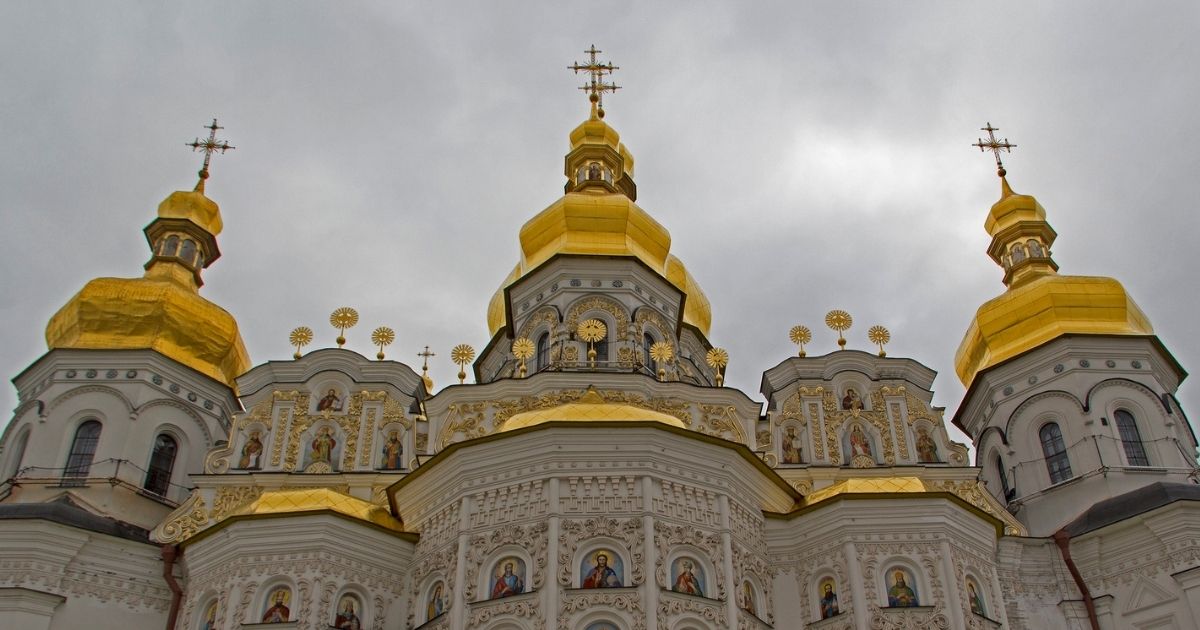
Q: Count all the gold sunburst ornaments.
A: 11